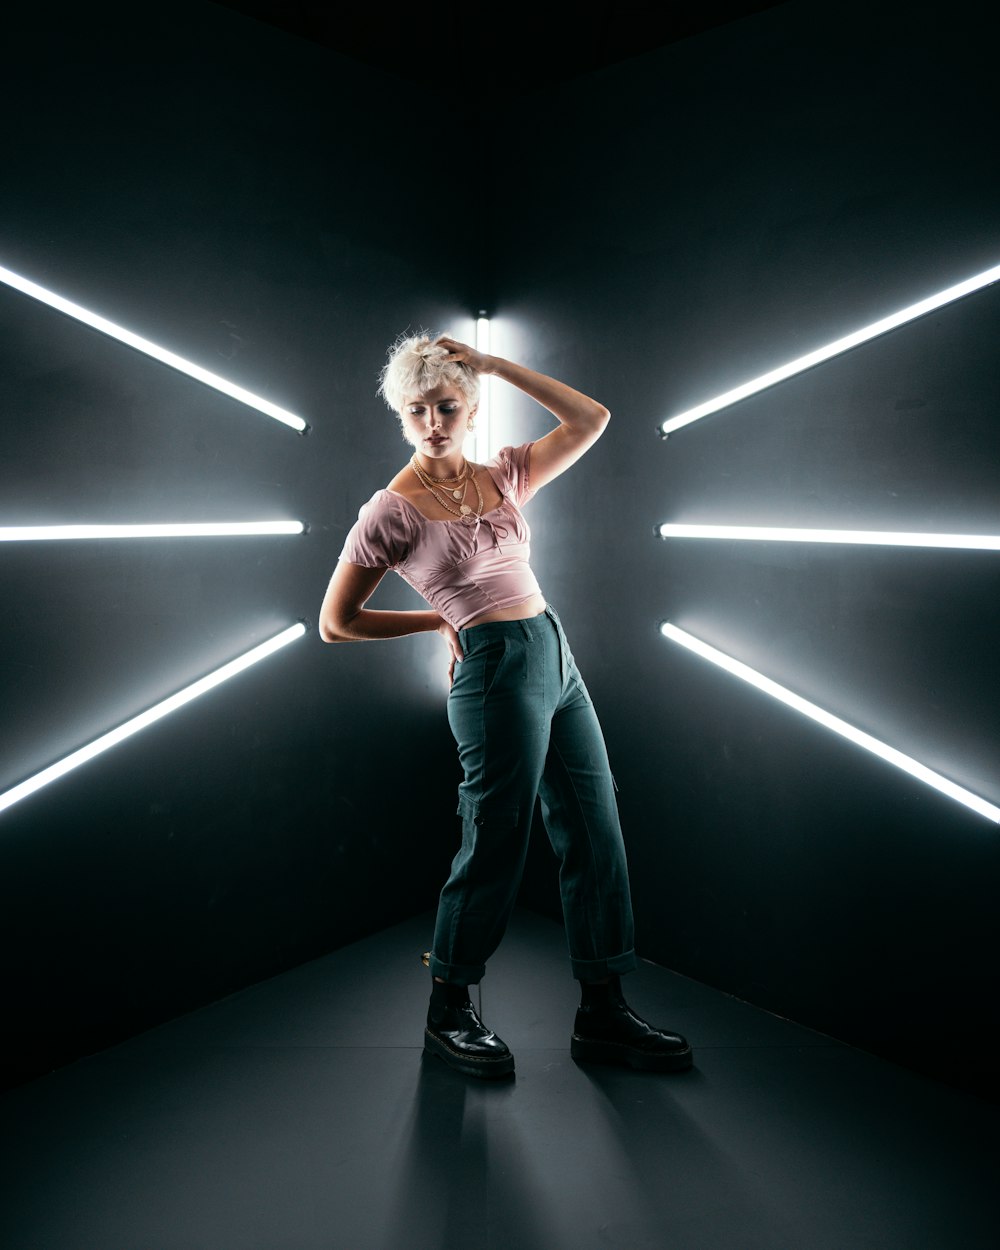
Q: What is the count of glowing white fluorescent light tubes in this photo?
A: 7